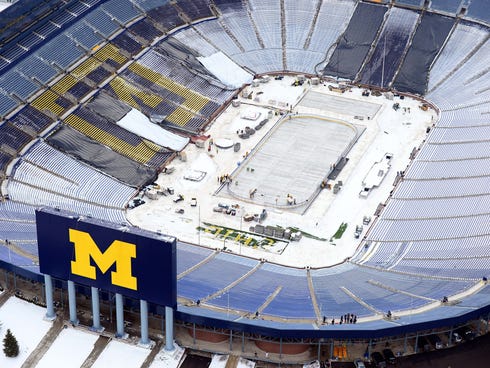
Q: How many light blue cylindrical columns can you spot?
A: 6